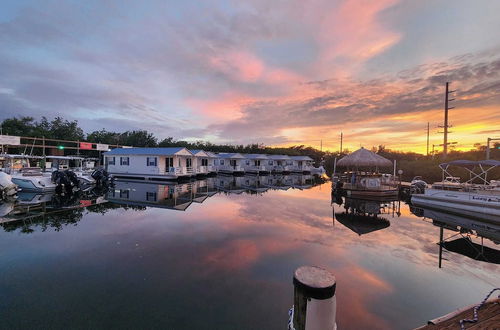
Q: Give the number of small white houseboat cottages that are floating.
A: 7